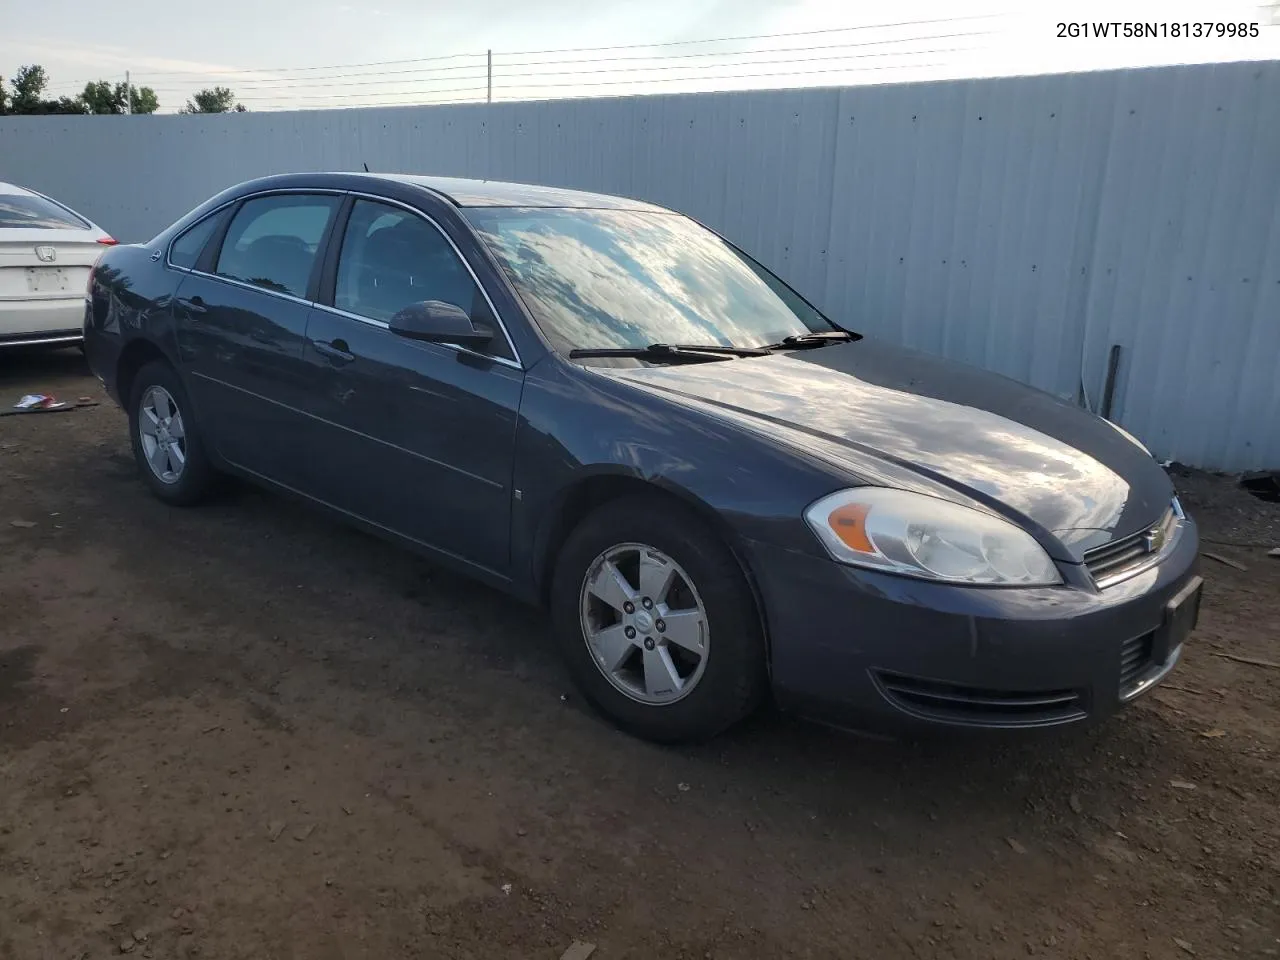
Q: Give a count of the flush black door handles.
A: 2